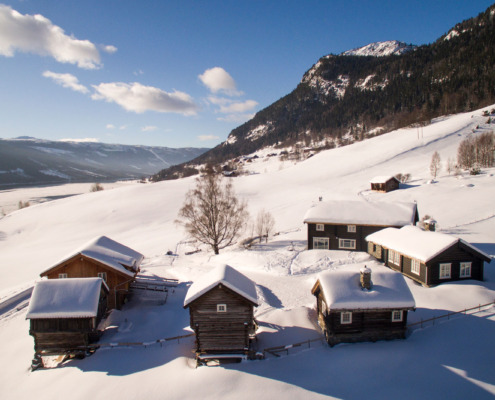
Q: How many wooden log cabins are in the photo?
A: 7